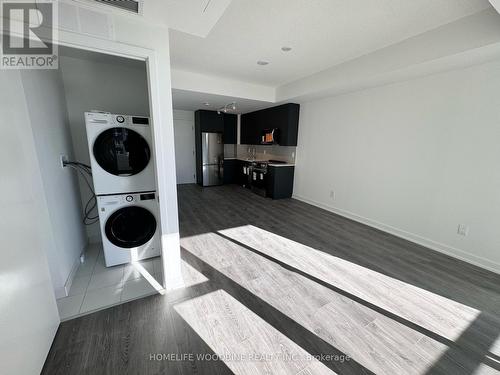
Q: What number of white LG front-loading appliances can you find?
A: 2